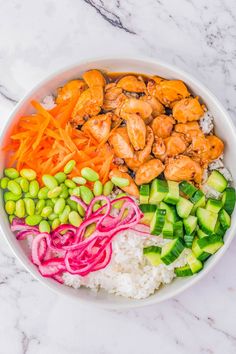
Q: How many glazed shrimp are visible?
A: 0